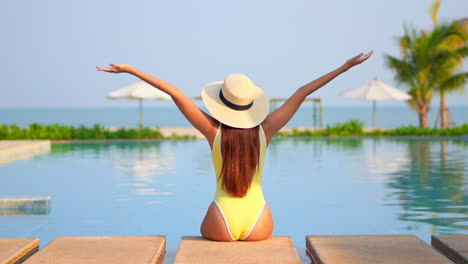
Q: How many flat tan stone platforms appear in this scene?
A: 5